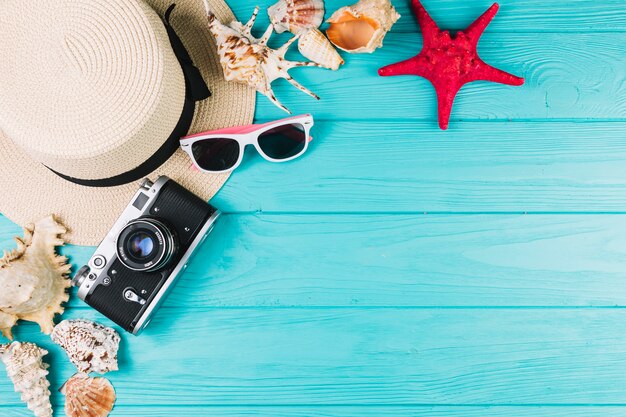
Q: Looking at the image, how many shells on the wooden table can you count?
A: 8